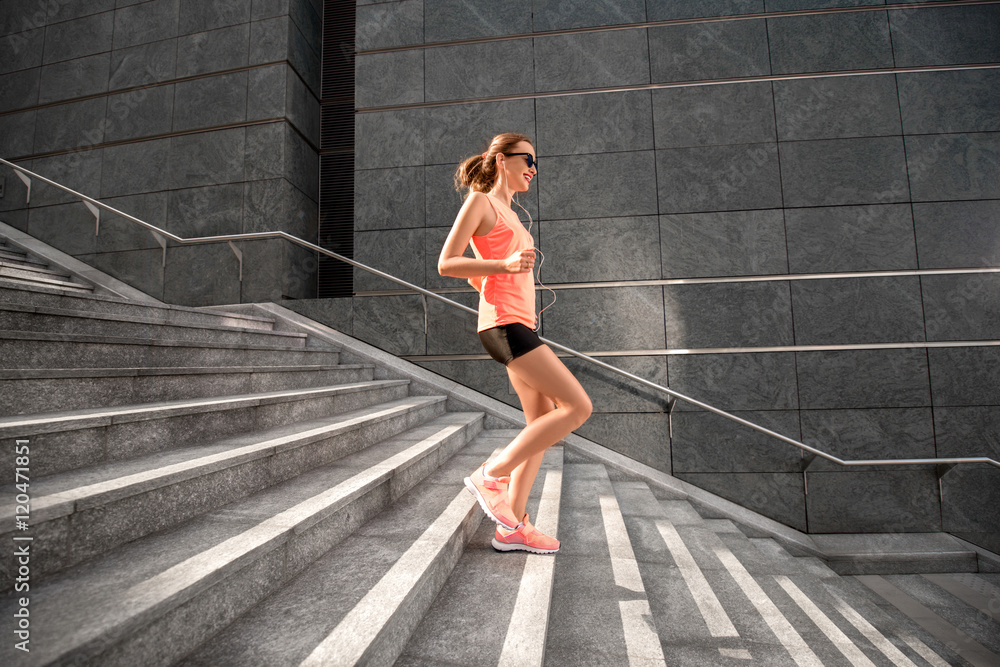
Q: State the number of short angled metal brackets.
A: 8